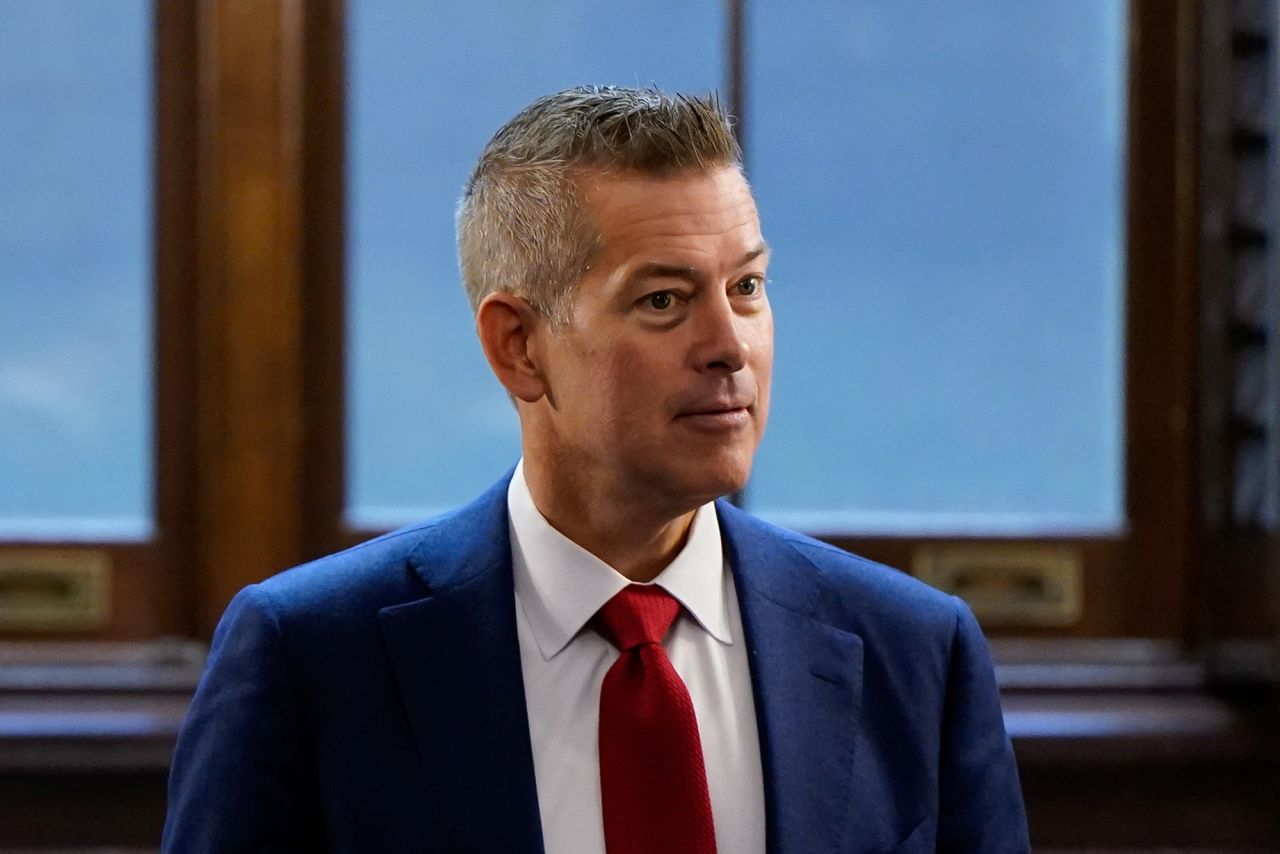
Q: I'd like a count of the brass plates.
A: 2